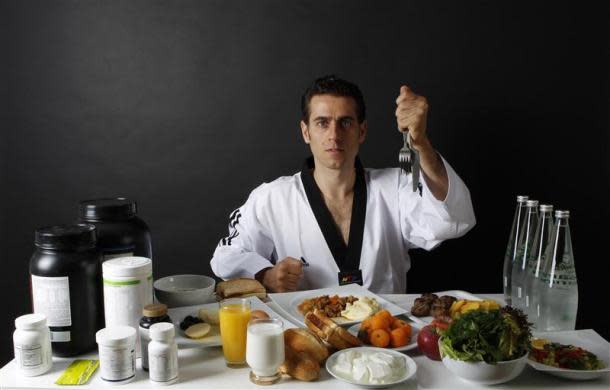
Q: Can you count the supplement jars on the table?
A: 7